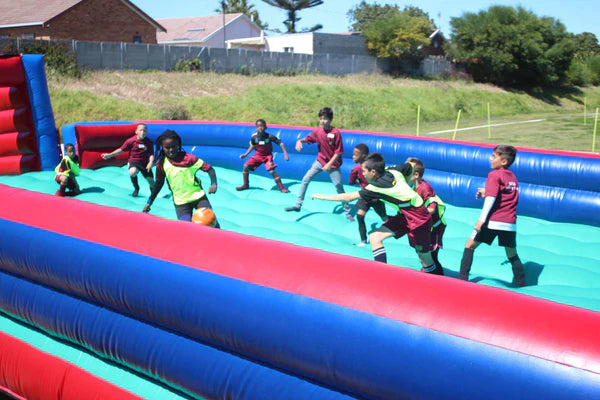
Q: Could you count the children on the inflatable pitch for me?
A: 9